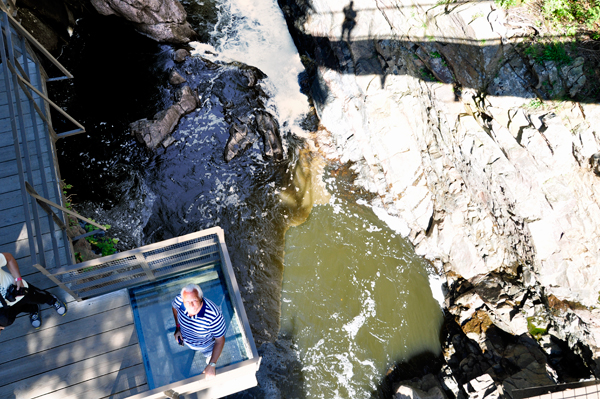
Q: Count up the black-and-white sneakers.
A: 2